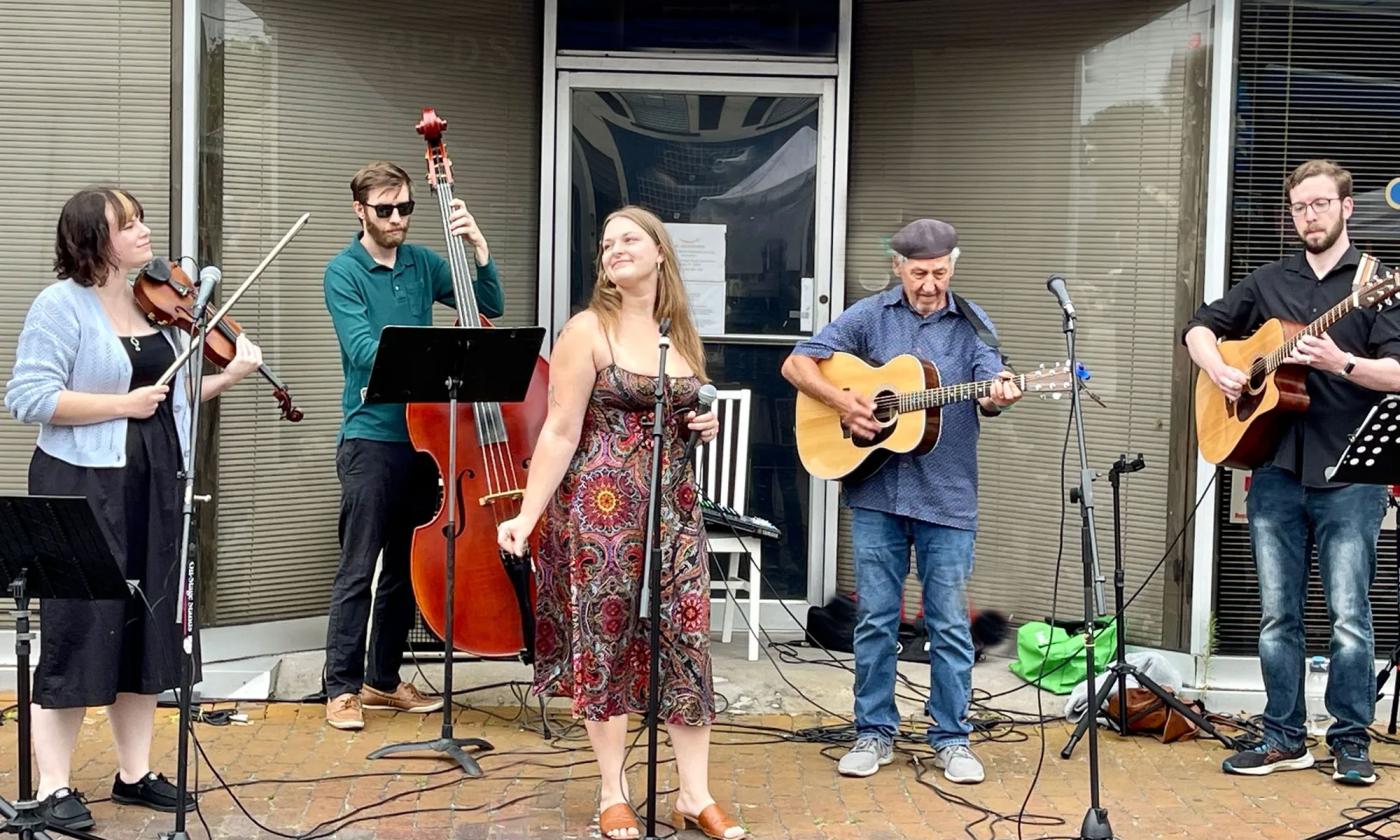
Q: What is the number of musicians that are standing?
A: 5